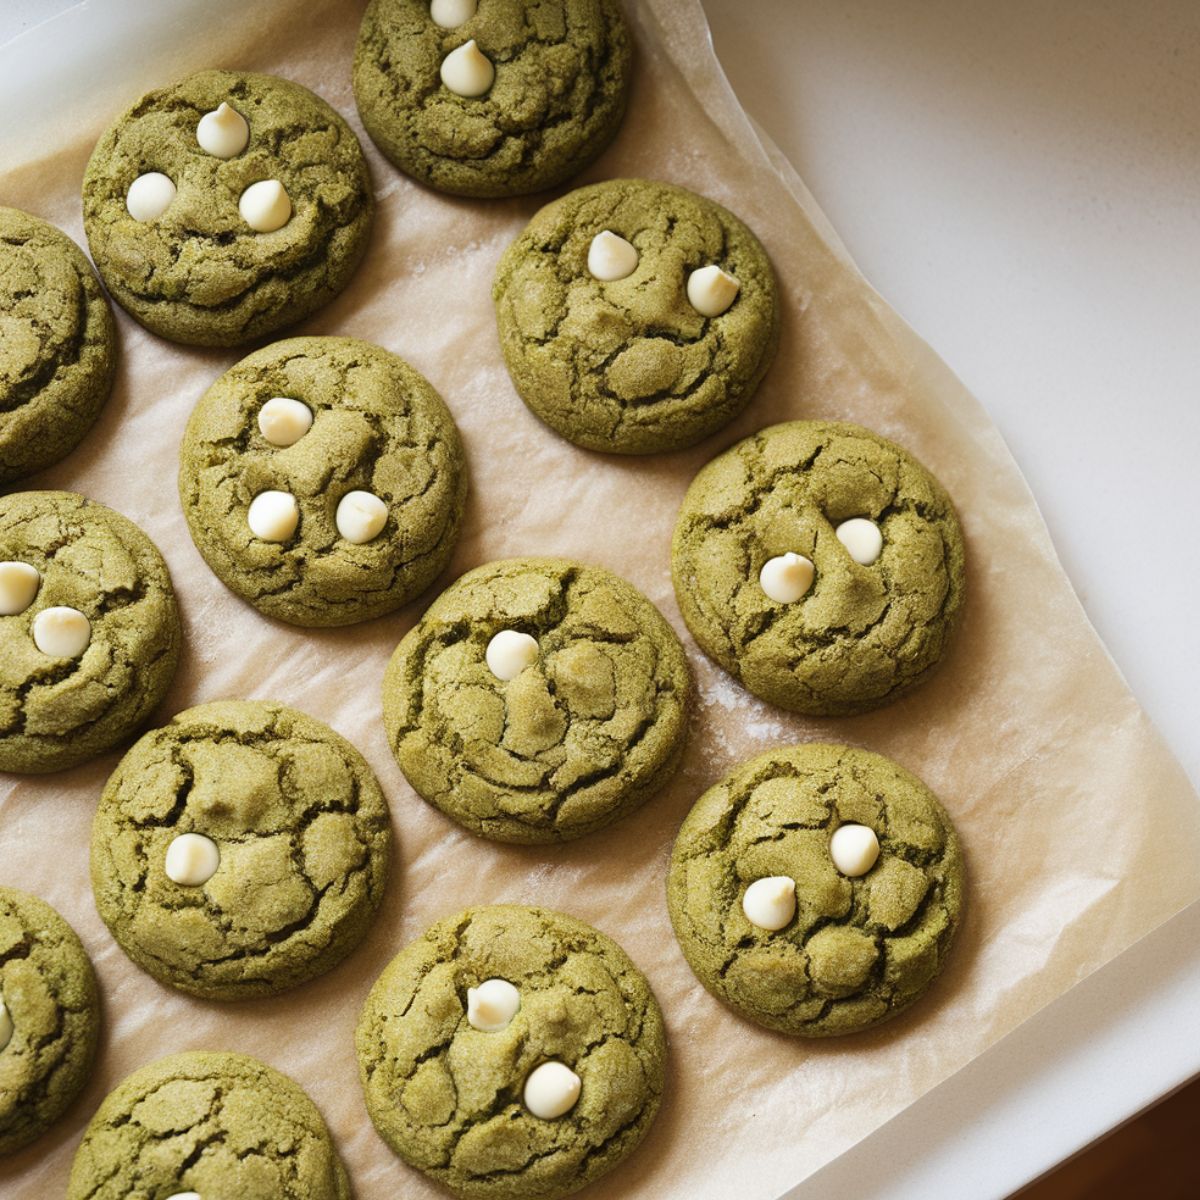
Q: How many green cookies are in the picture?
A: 13